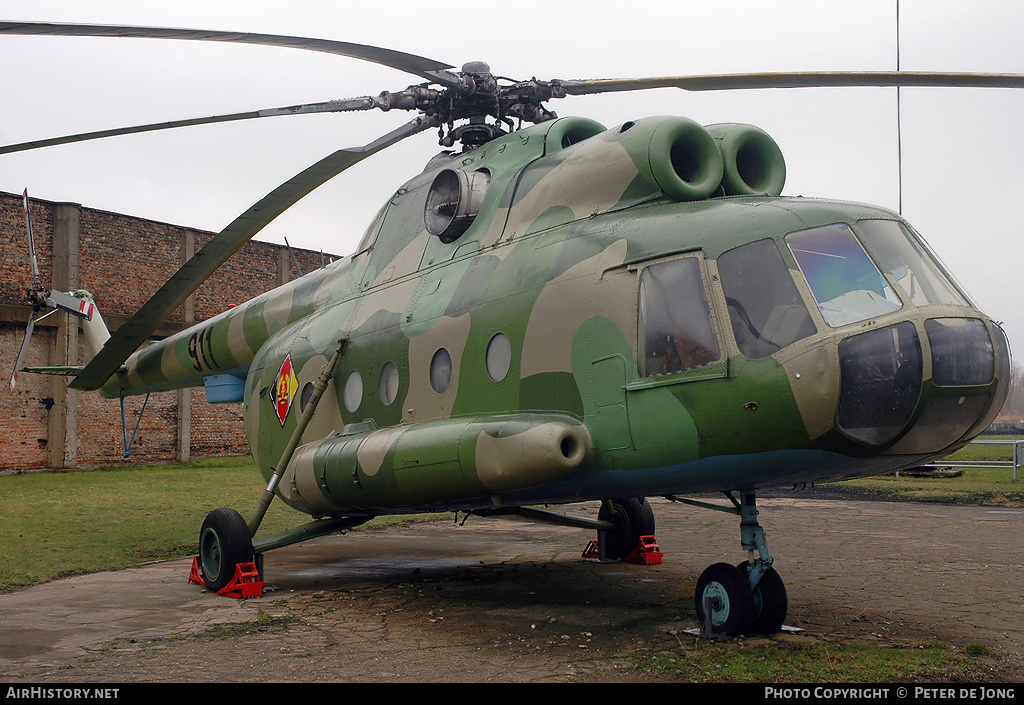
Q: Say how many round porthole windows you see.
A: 5